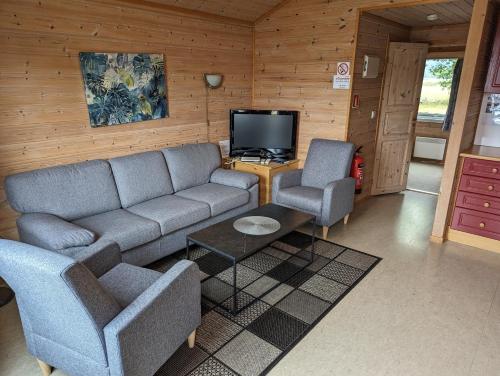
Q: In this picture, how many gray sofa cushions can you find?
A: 6